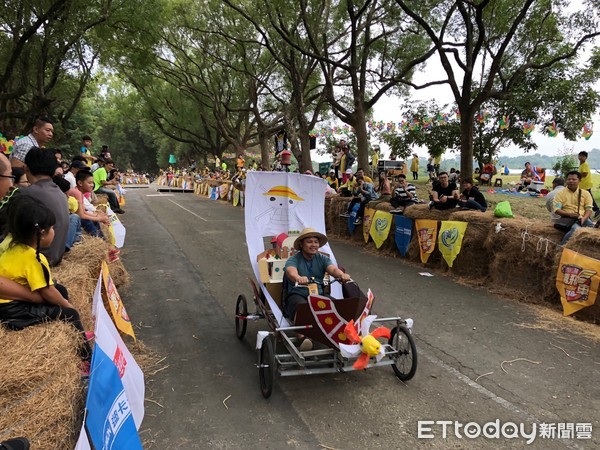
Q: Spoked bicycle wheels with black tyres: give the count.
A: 3